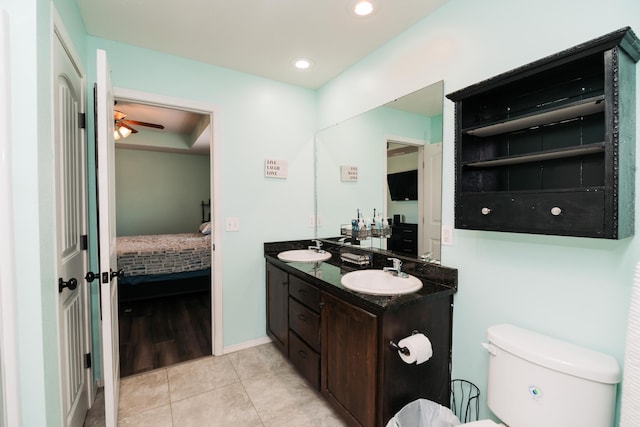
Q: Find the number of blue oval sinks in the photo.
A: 0